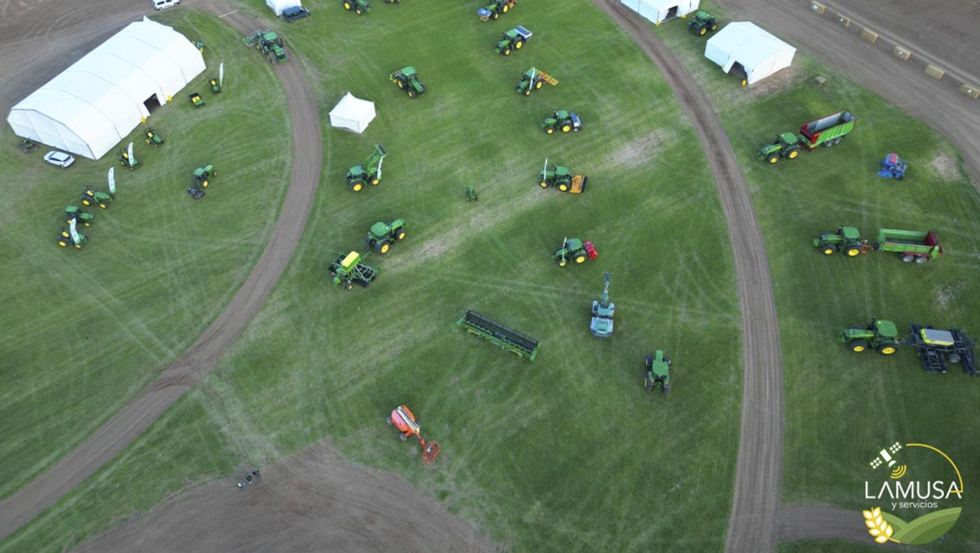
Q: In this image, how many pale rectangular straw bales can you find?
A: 6